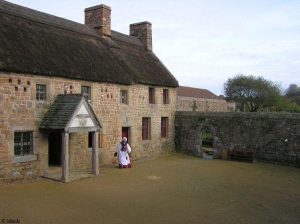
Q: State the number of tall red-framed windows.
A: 4